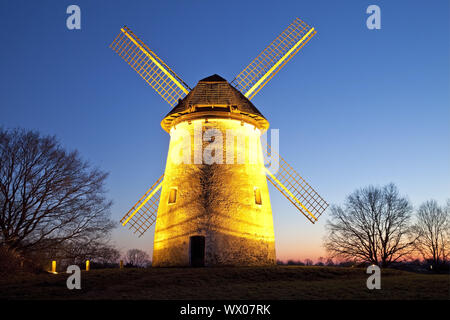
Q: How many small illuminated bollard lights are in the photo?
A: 2